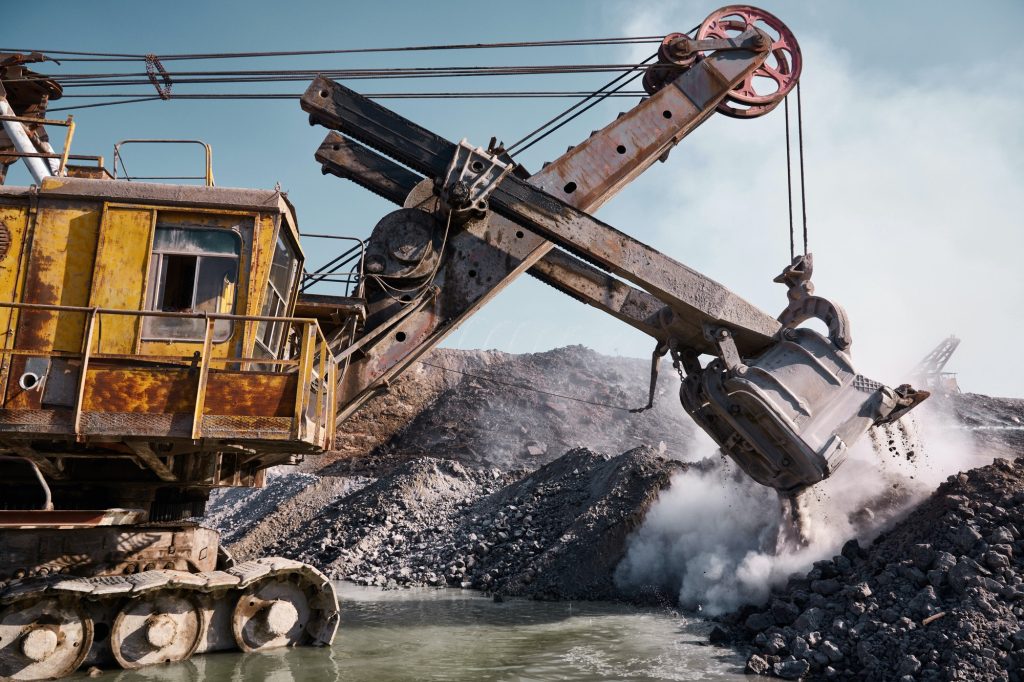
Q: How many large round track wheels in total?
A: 3